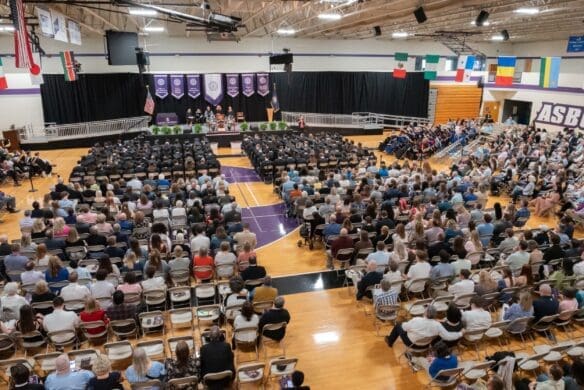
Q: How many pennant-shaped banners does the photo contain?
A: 7